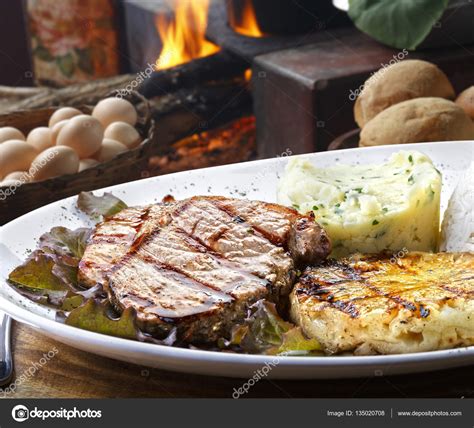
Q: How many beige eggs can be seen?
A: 12